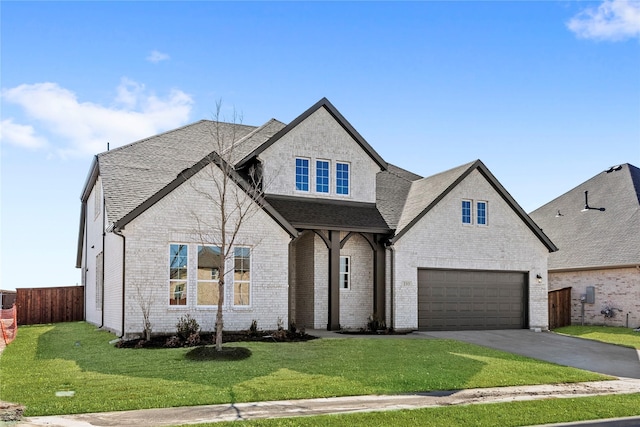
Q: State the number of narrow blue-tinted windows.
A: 5